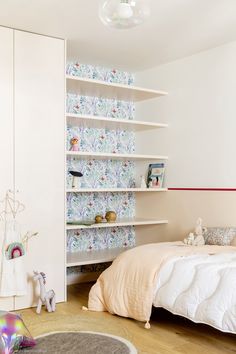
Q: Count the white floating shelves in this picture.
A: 6